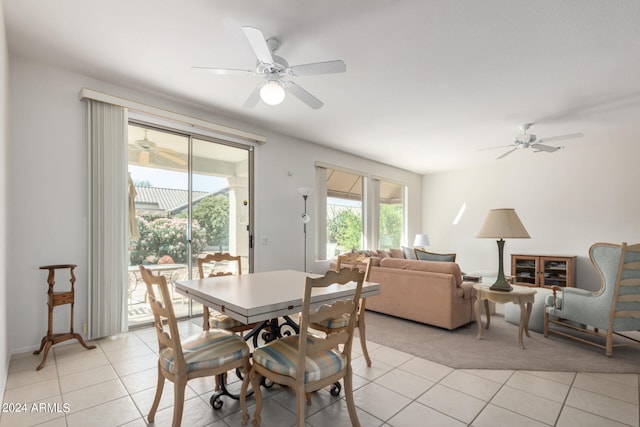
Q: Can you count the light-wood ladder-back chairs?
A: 4